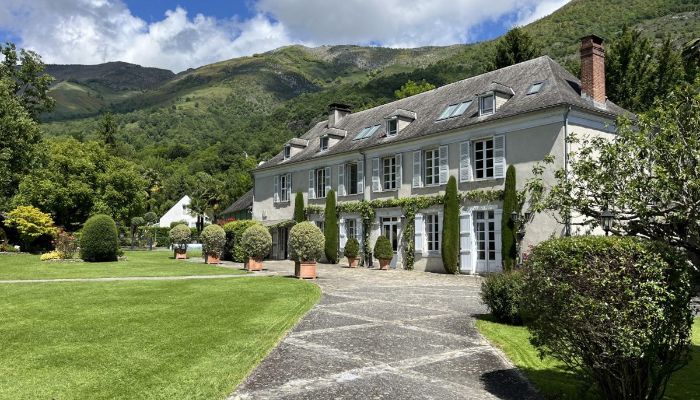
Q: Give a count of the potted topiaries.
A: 6